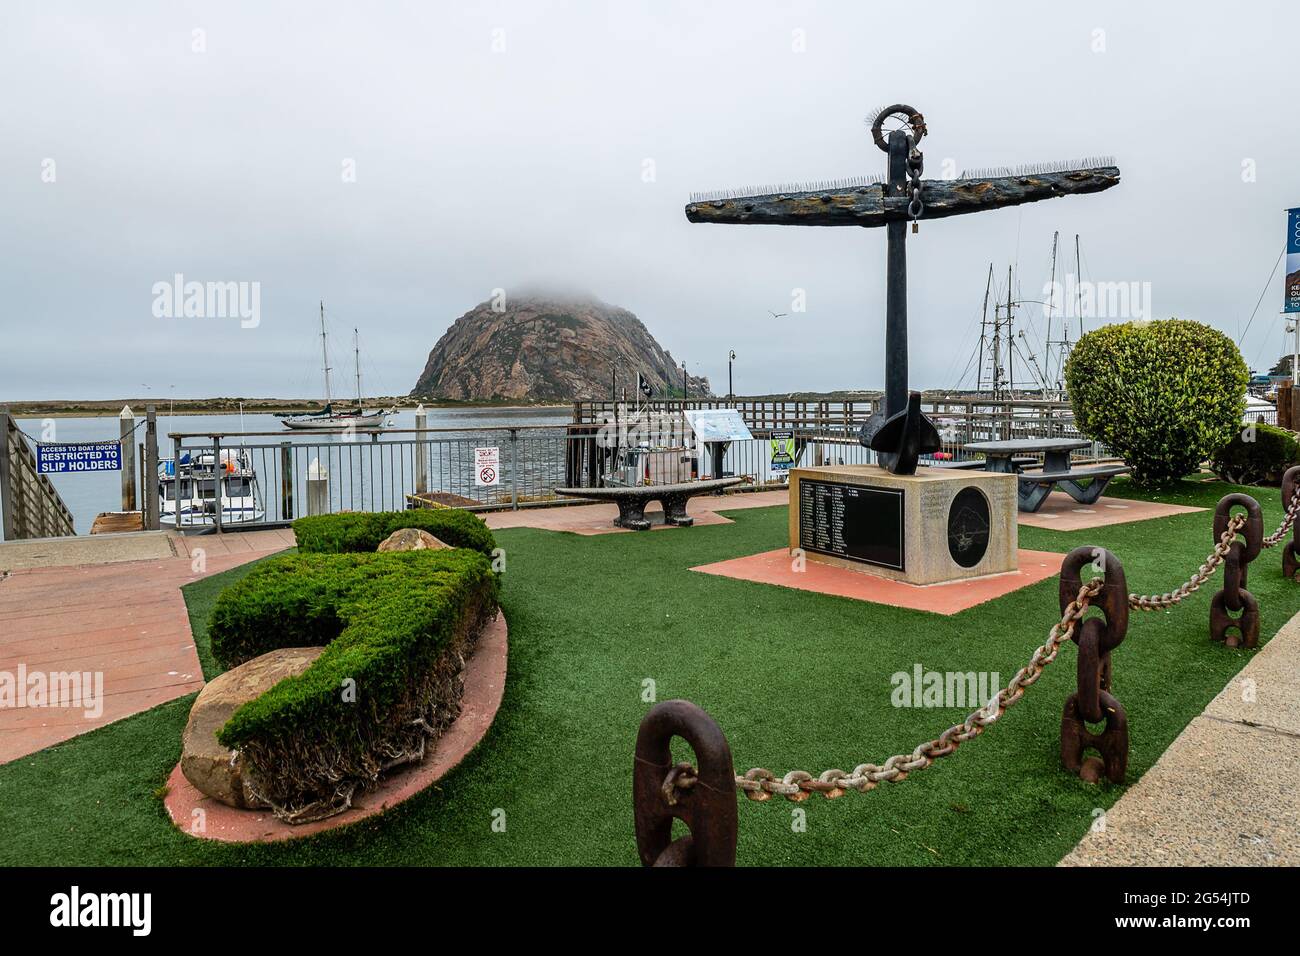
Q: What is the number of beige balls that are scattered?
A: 0